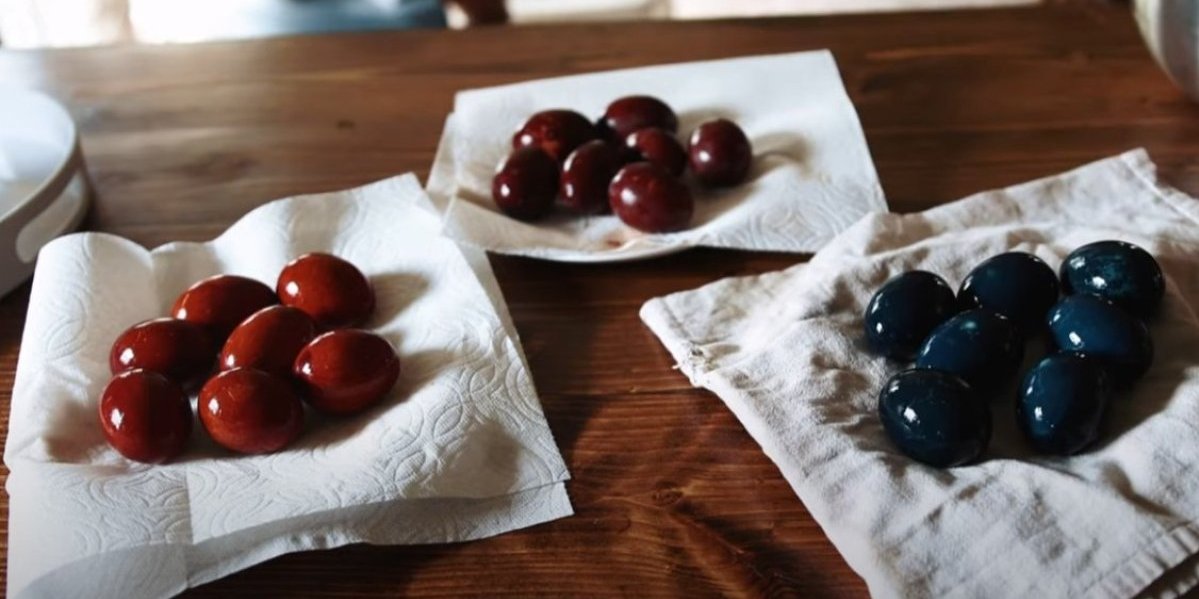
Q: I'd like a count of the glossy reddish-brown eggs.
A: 7